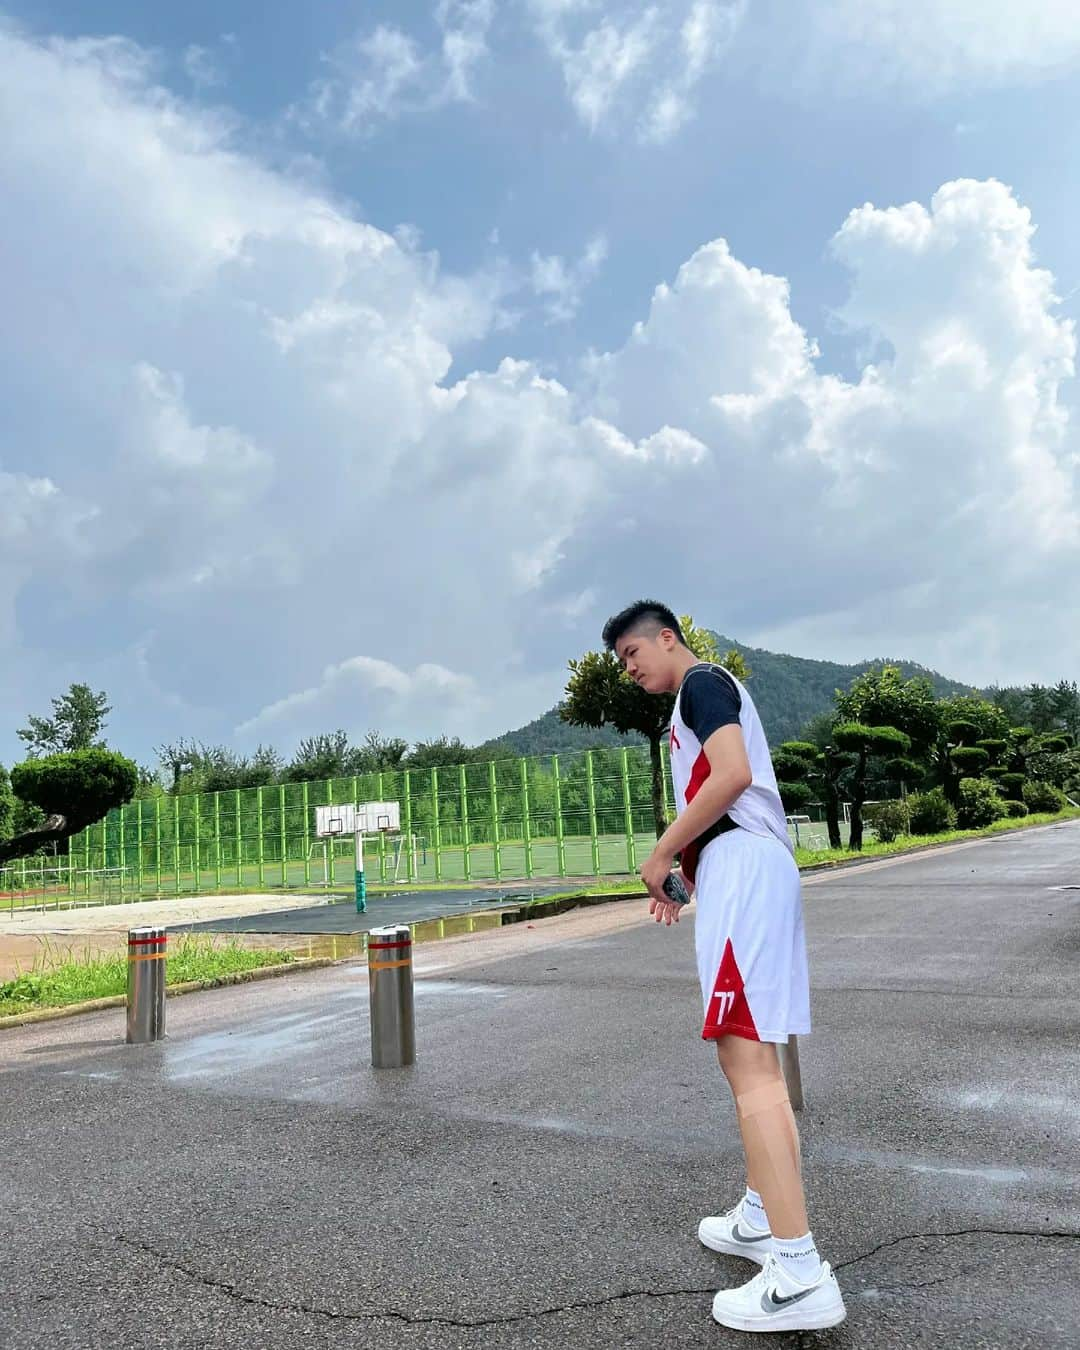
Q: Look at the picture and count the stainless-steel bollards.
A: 3